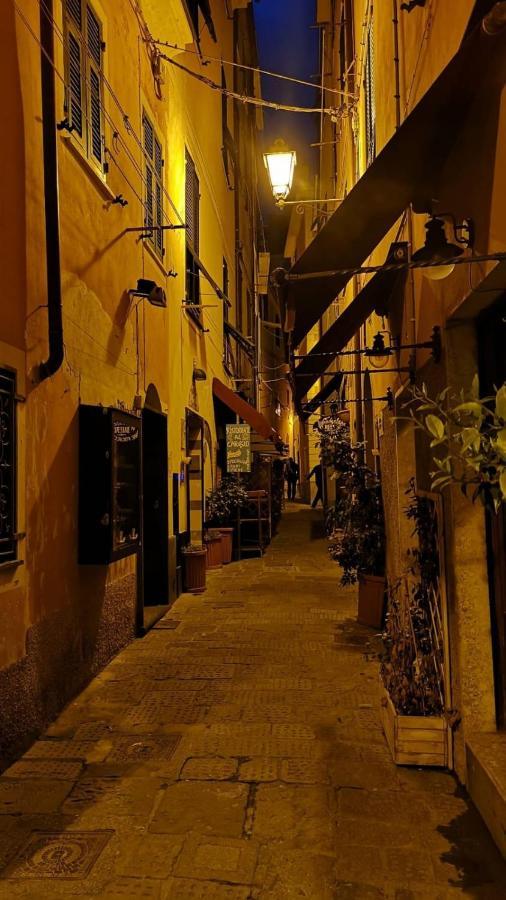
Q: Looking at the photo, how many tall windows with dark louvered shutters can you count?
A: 3